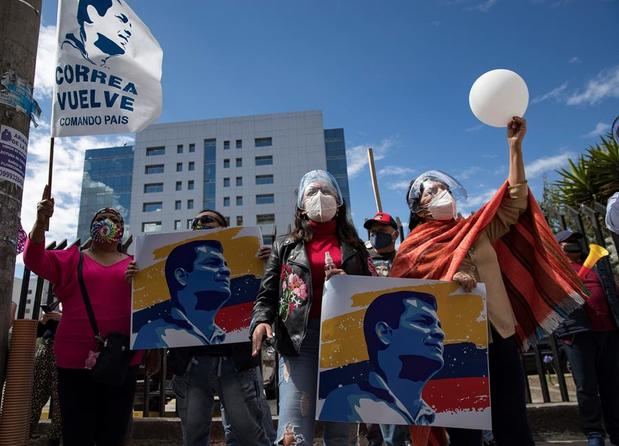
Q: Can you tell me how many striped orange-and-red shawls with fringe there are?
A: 1